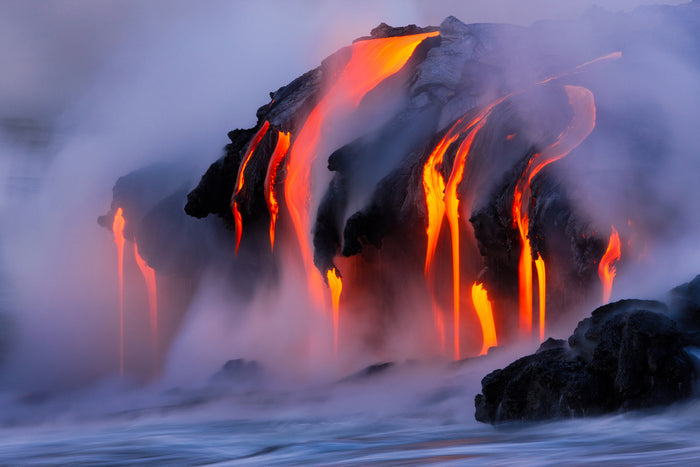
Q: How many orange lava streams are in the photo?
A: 12